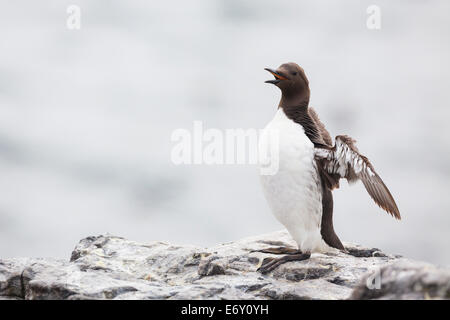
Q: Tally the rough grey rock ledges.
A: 1